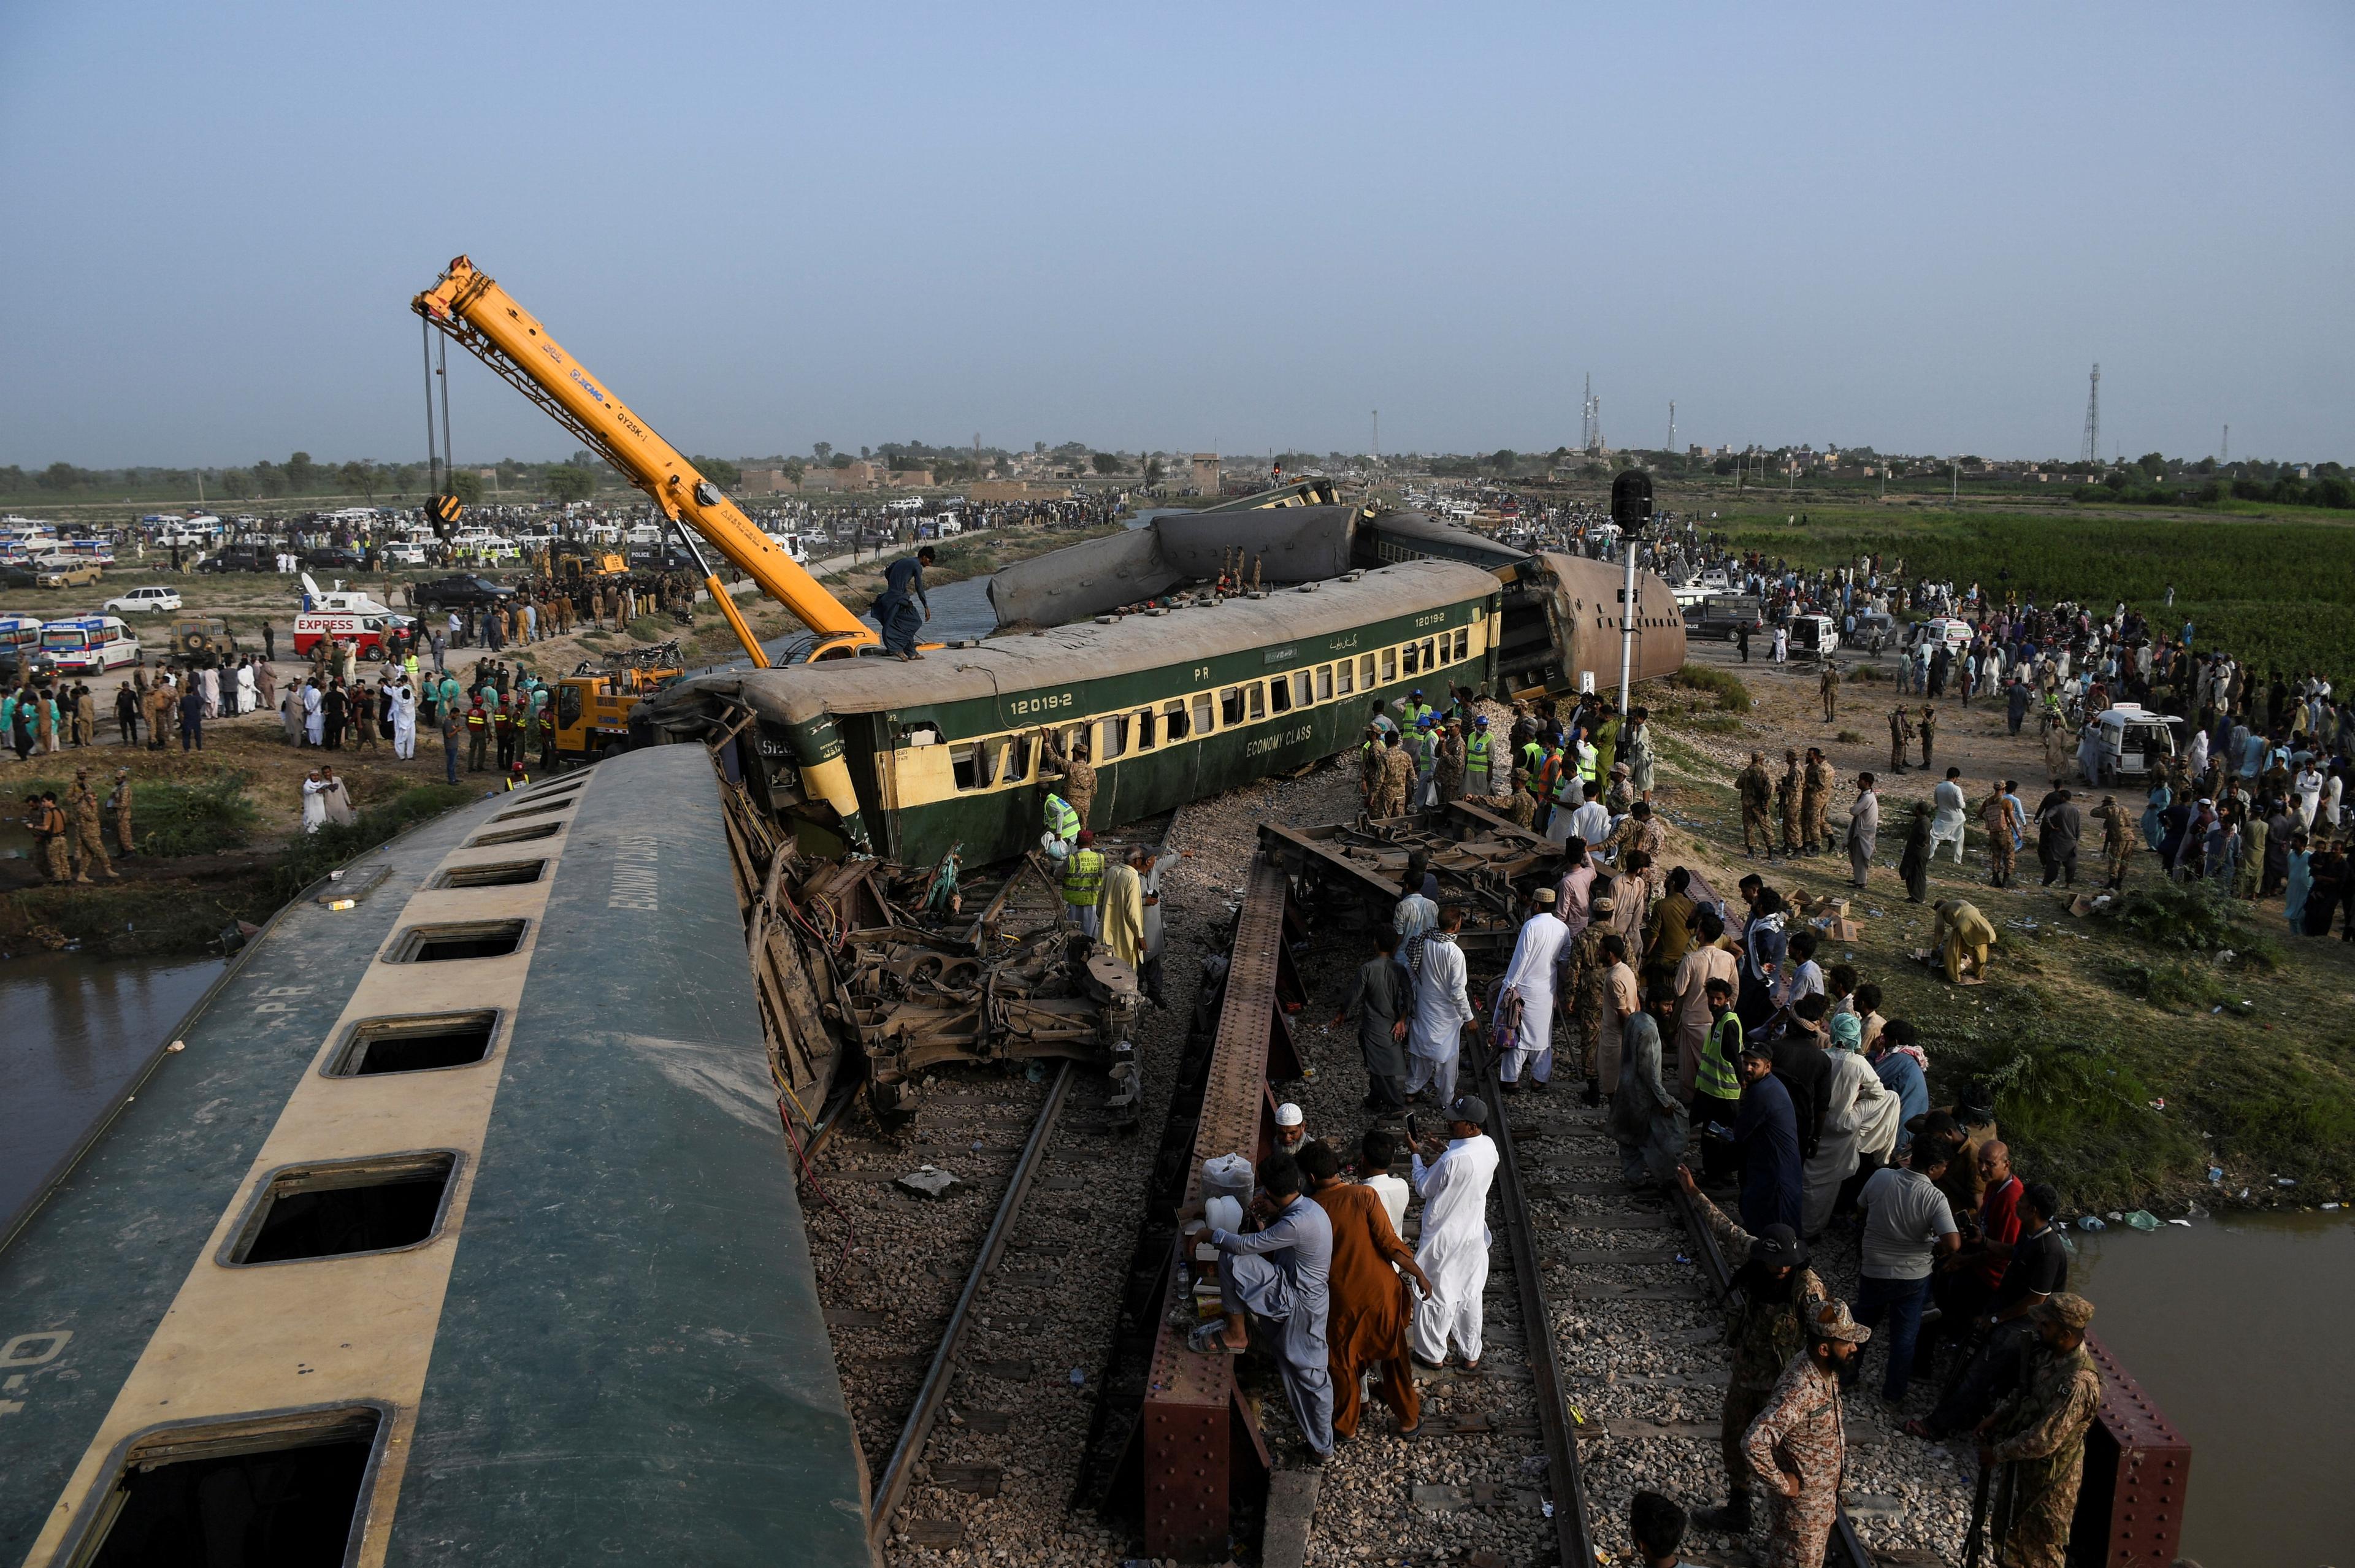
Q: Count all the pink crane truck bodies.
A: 0